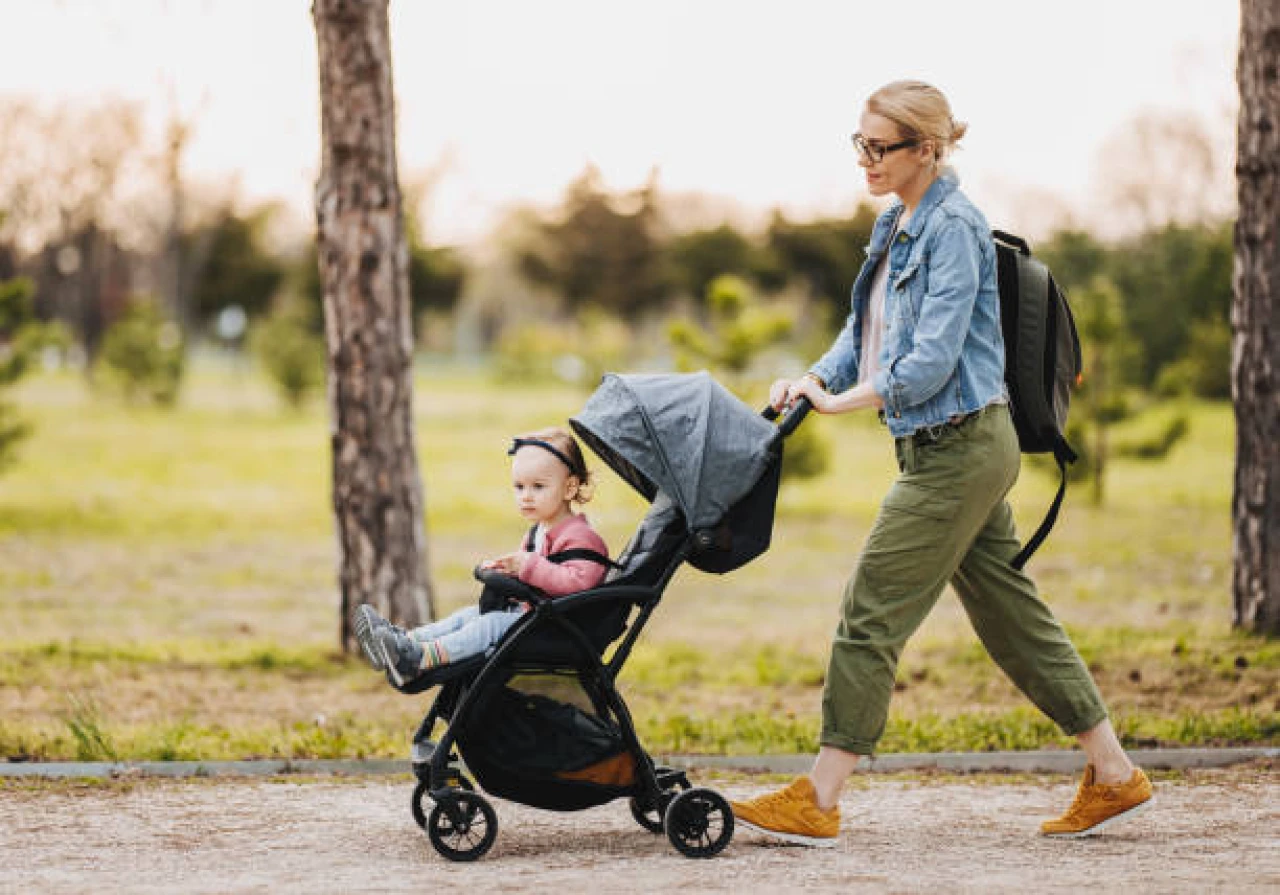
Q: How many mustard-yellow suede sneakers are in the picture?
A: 2